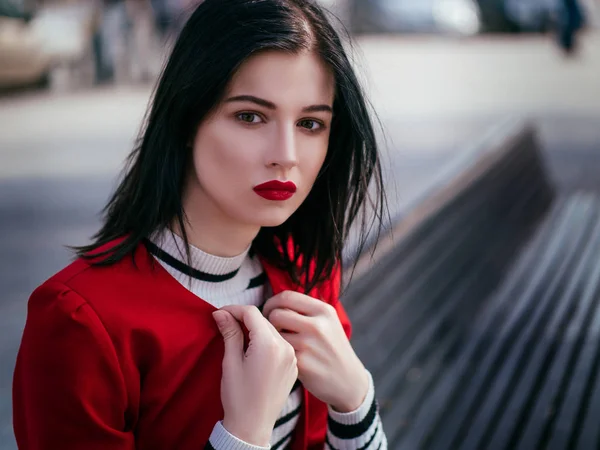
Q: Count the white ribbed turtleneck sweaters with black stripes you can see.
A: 1